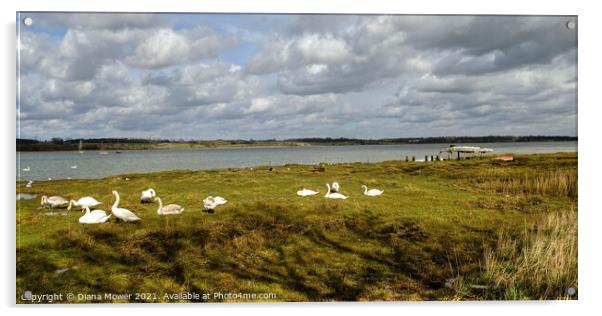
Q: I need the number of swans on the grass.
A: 11